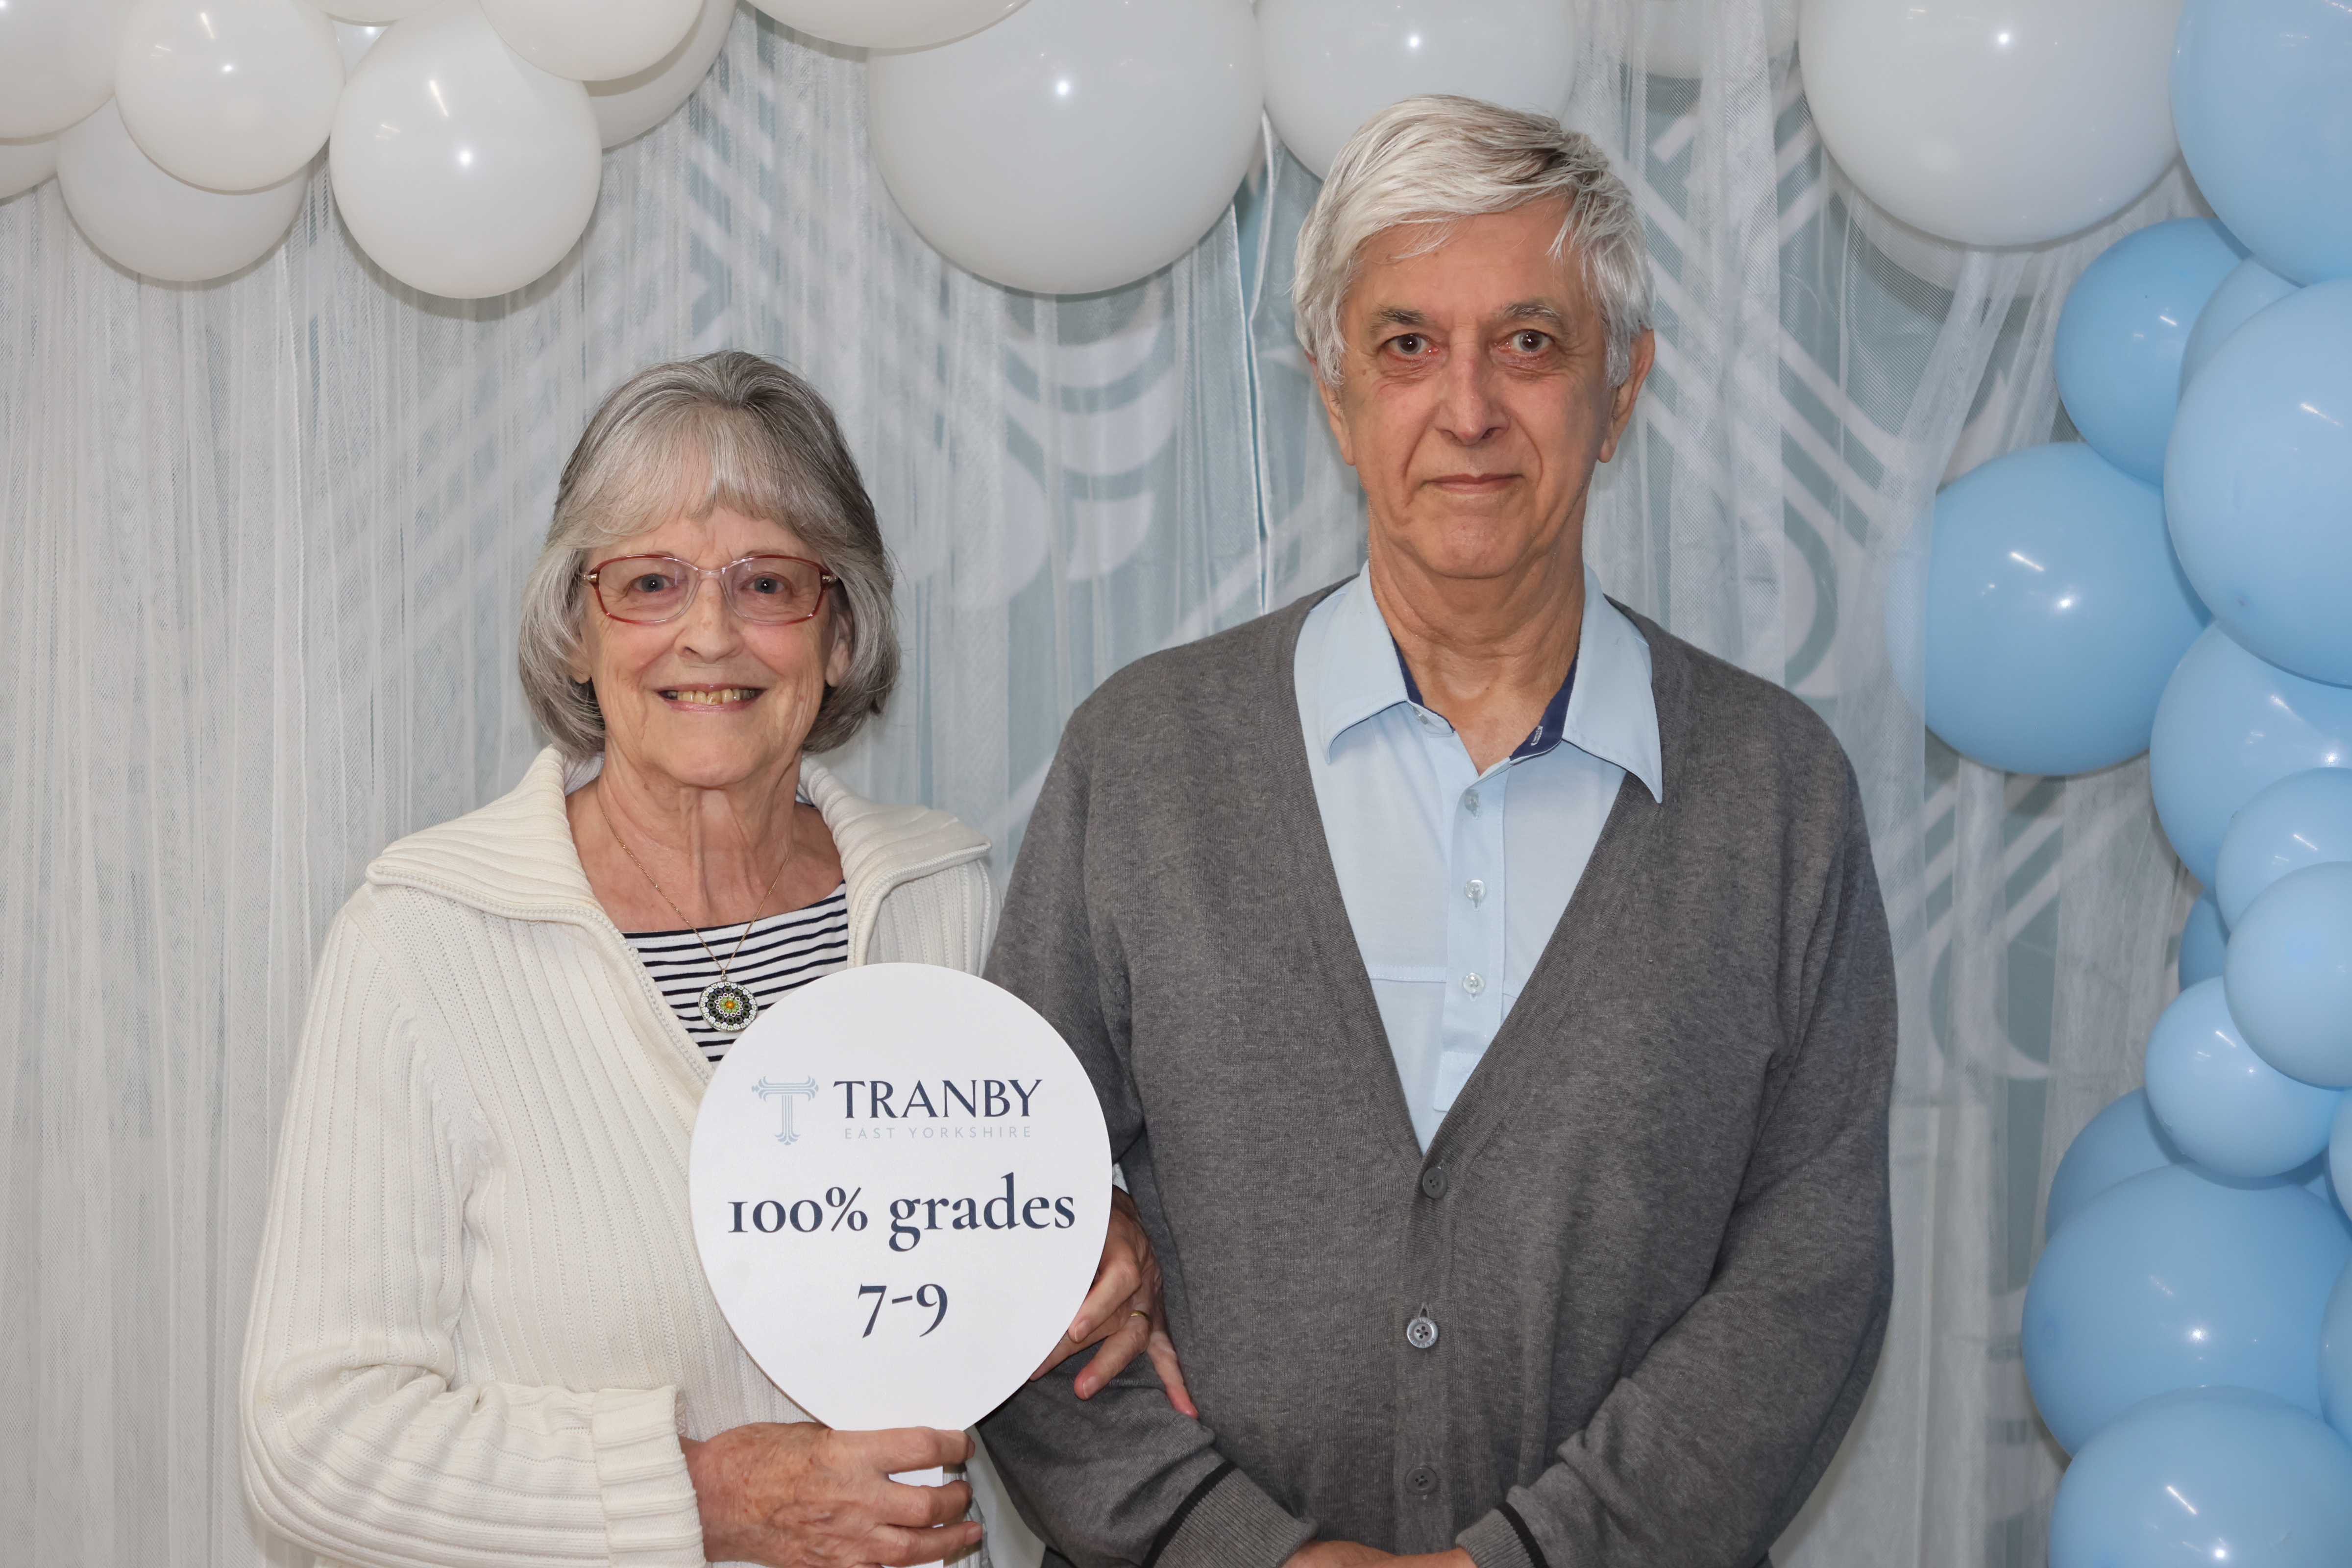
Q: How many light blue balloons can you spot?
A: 15